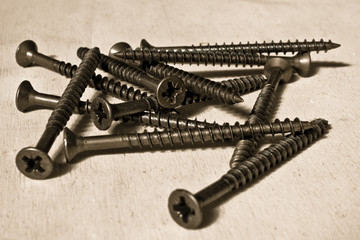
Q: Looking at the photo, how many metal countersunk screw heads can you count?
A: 11